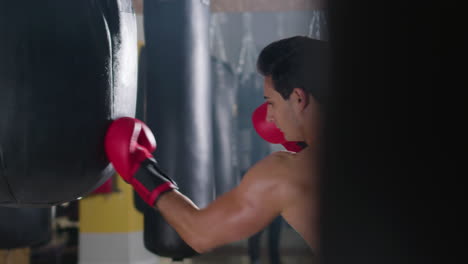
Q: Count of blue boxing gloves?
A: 0